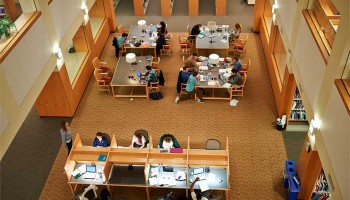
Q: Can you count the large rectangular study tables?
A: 4